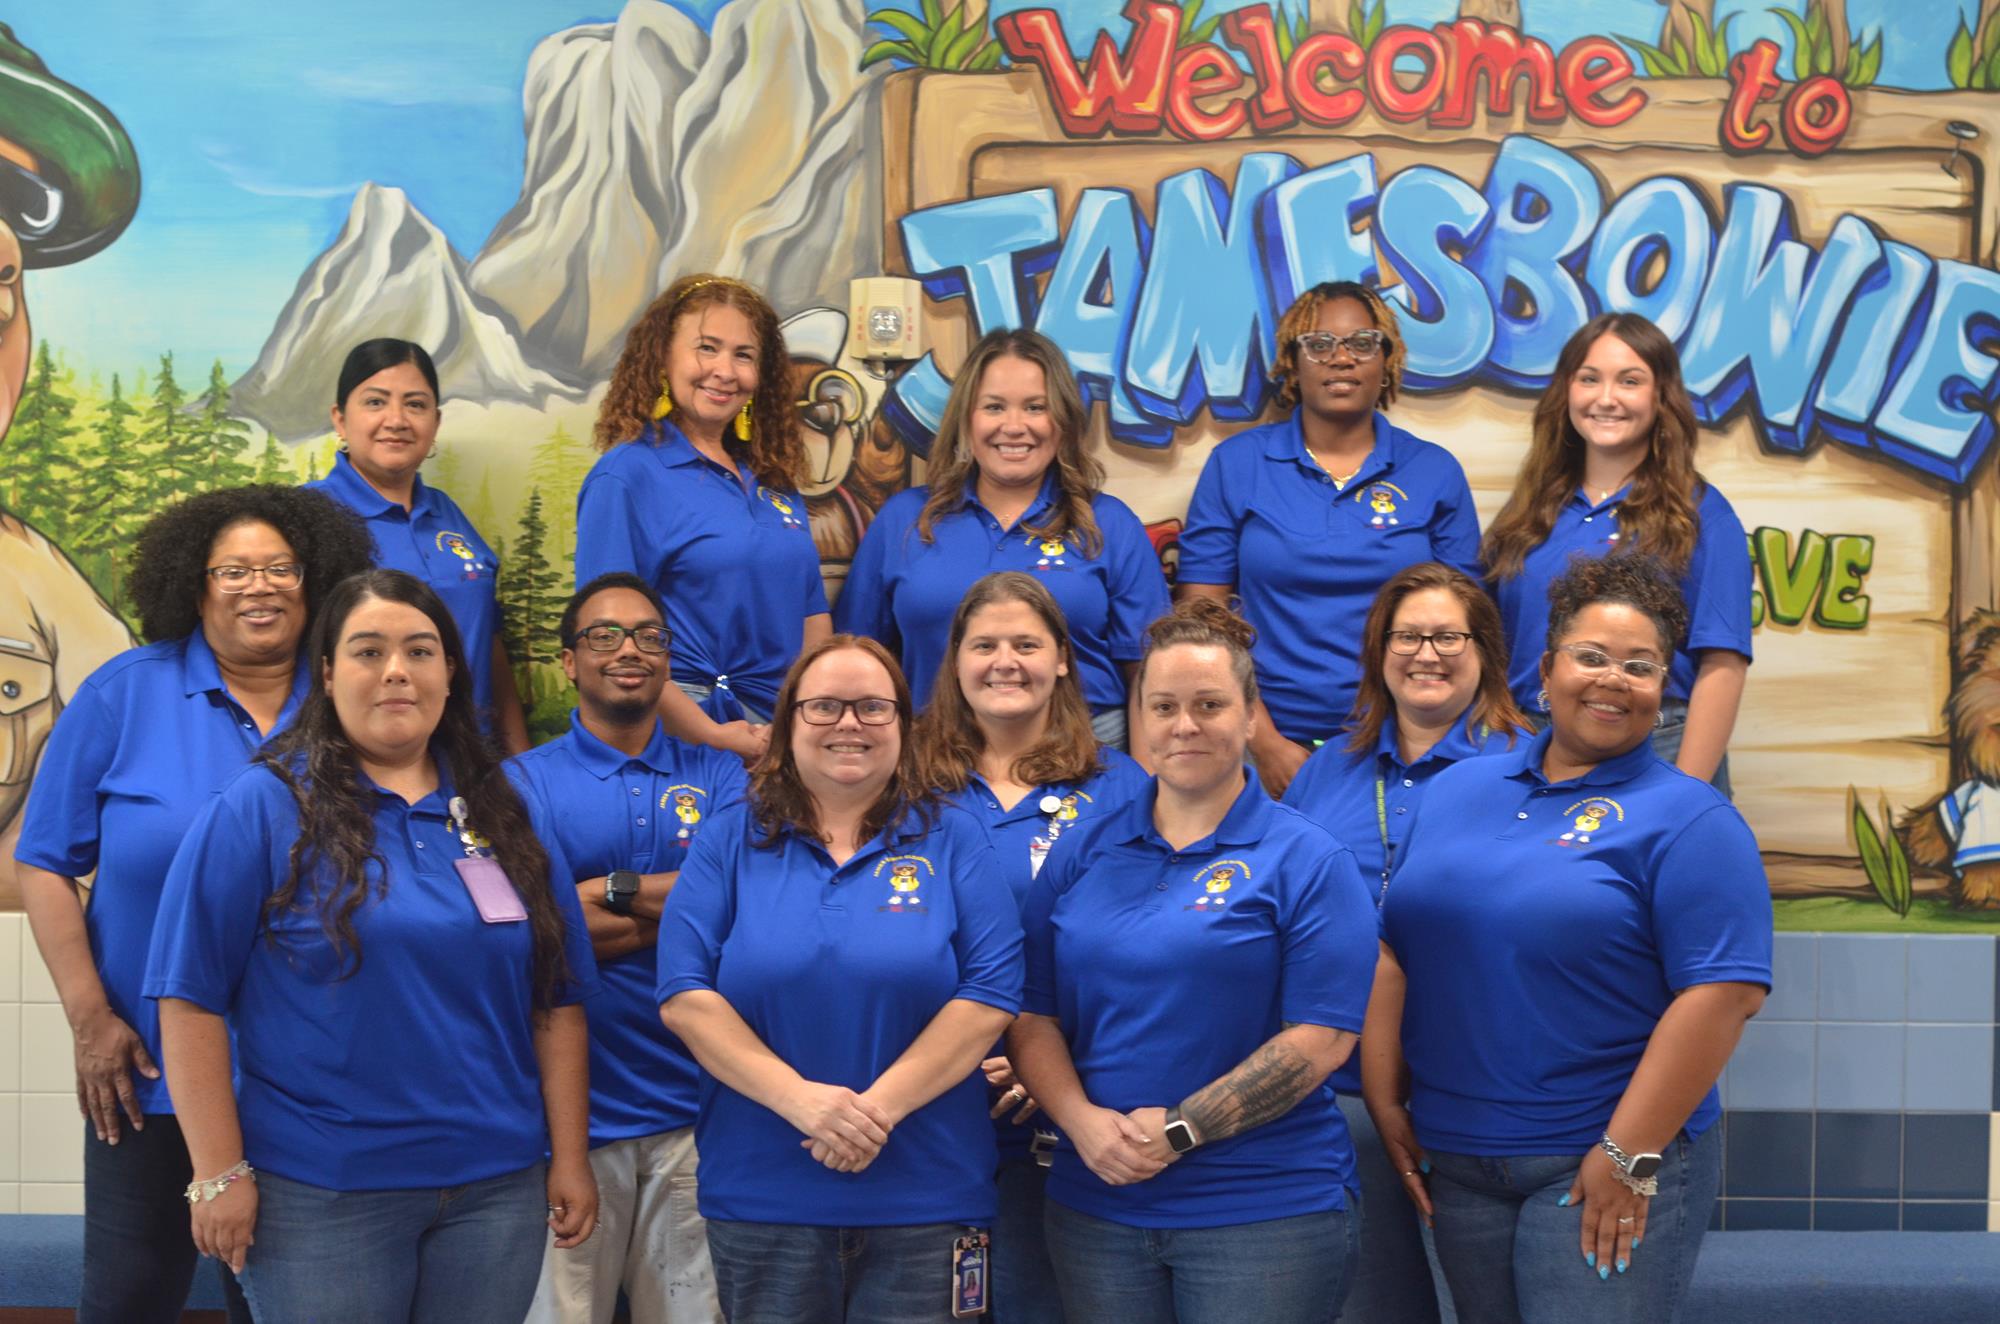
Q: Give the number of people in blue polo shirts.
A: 13